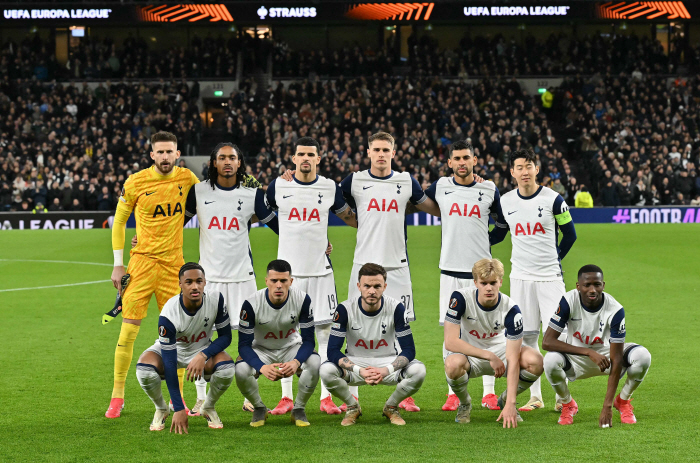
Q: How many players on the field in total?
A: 11